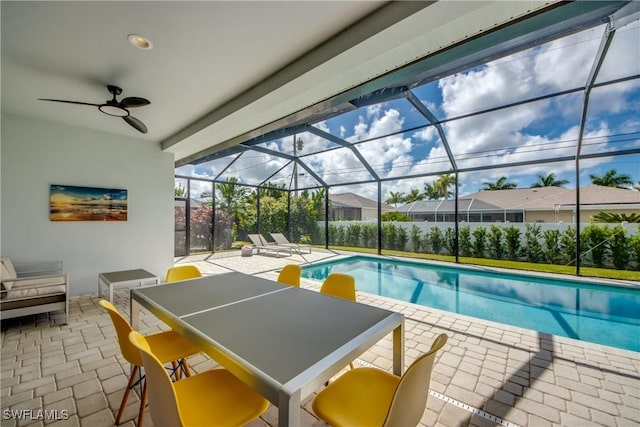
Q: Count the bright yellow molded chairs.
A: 6